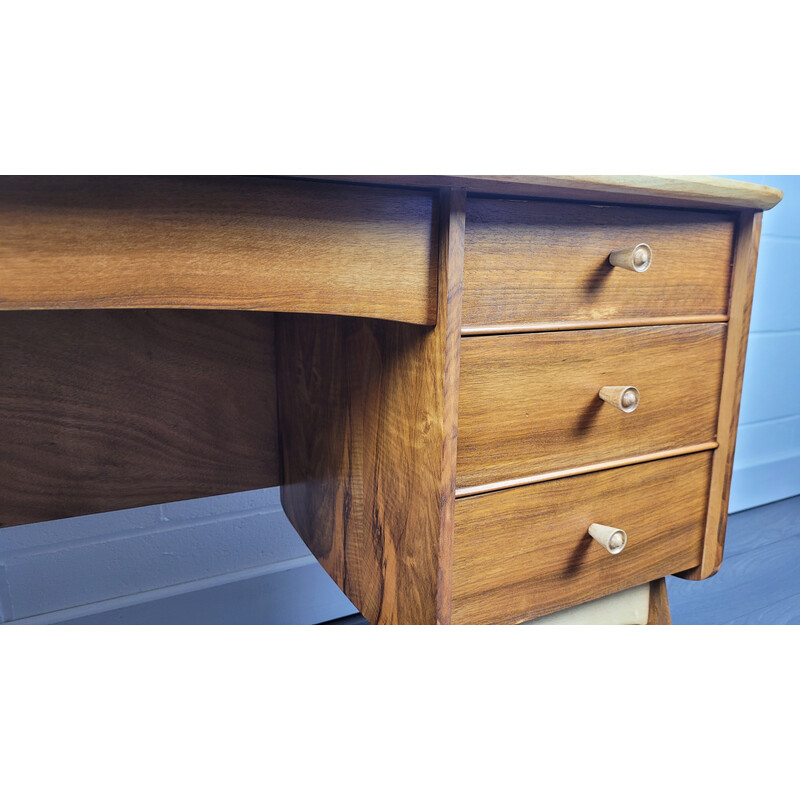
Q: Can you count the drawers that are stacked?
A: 3